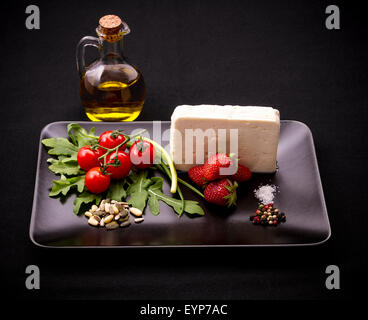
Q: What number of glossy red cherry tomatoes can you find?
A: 5